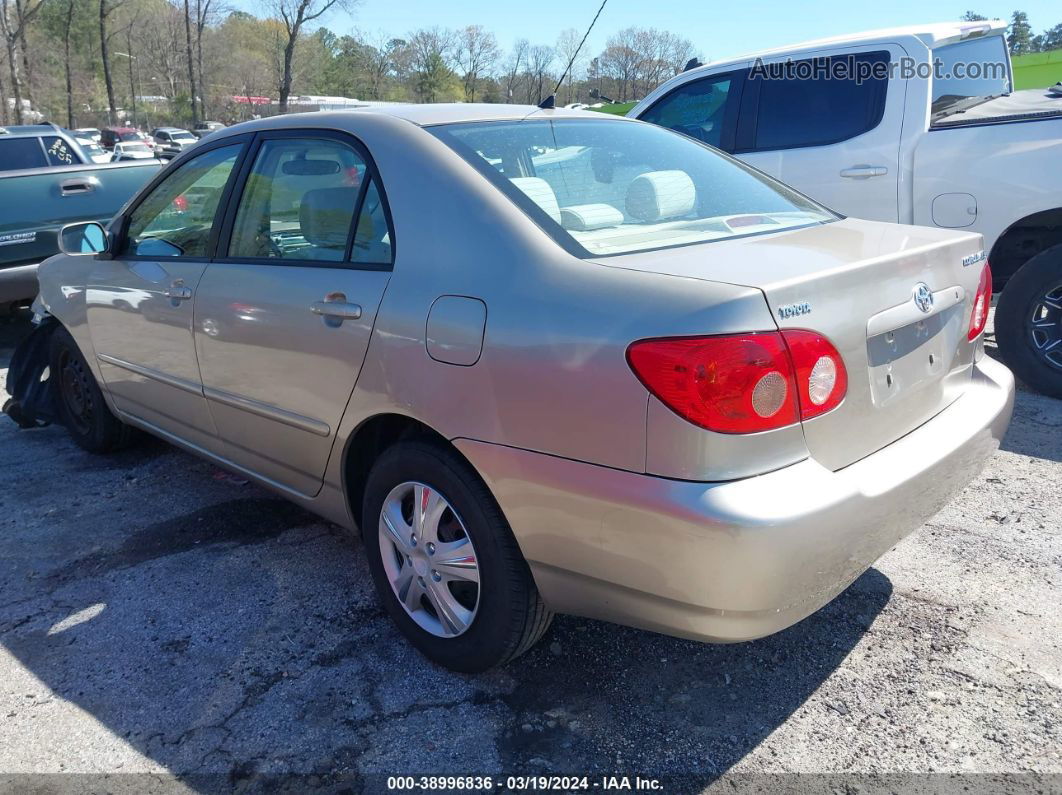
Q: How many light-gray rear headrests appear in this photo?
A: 3